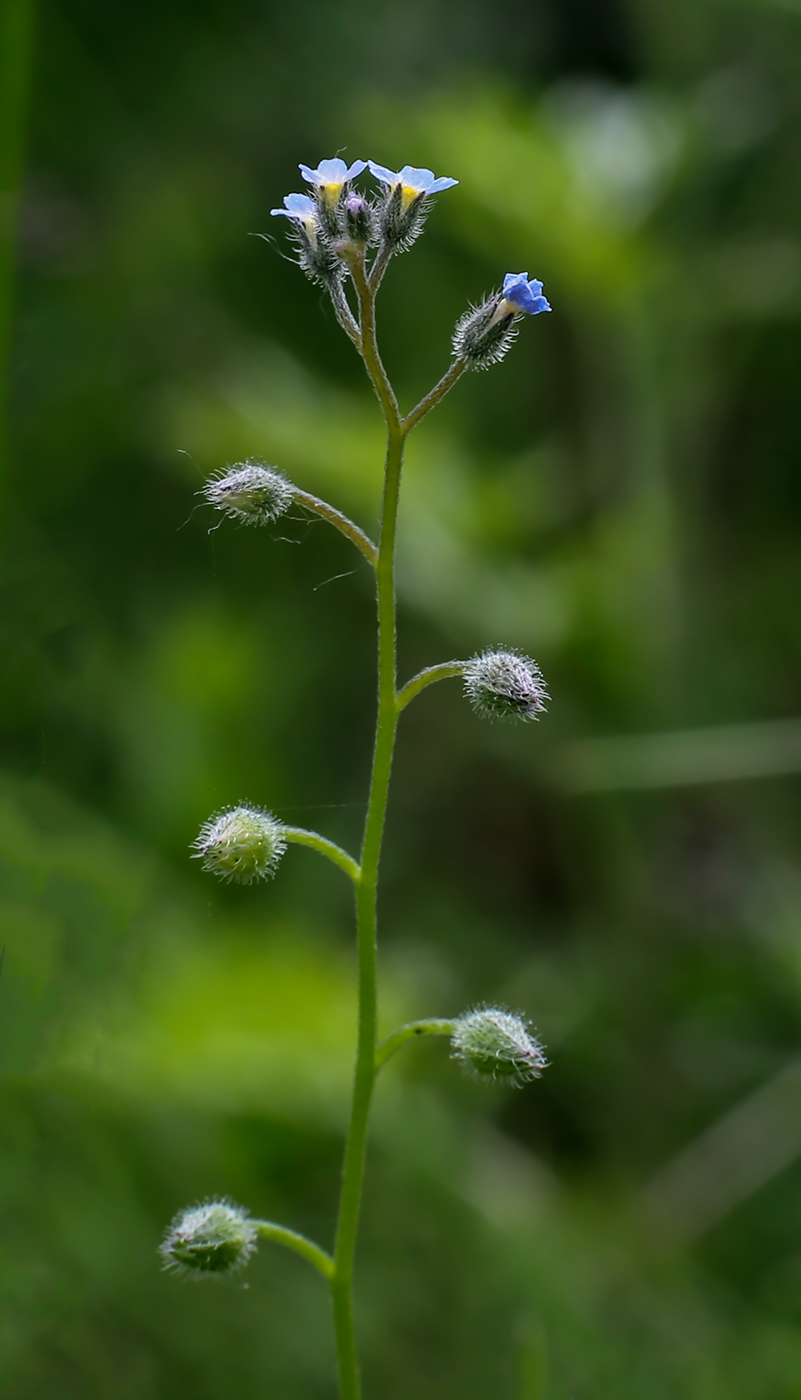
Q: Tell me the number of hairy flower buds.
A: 5